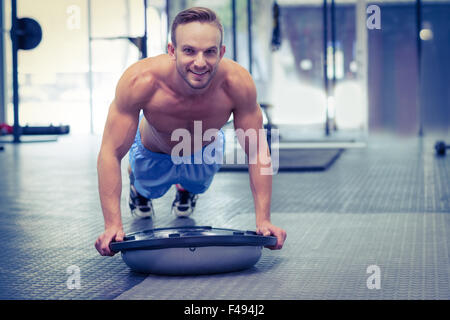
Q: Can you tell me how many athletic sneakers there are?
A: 2